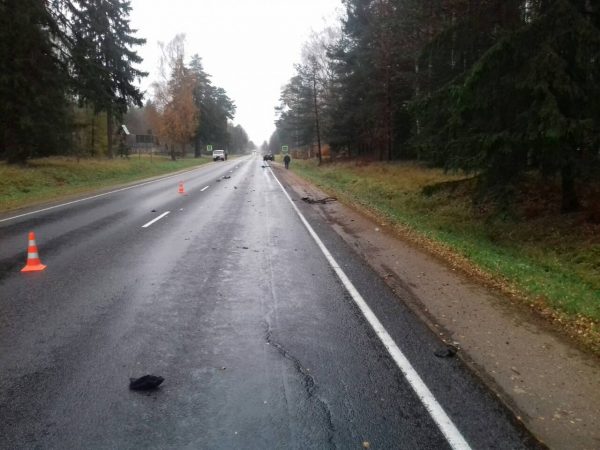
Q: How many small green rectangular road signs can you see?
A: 2